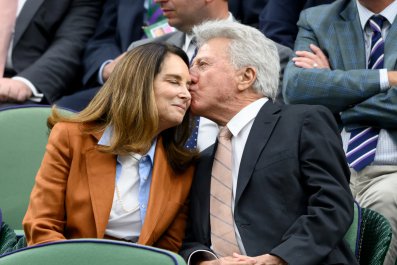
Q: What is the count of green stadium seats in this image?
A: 3